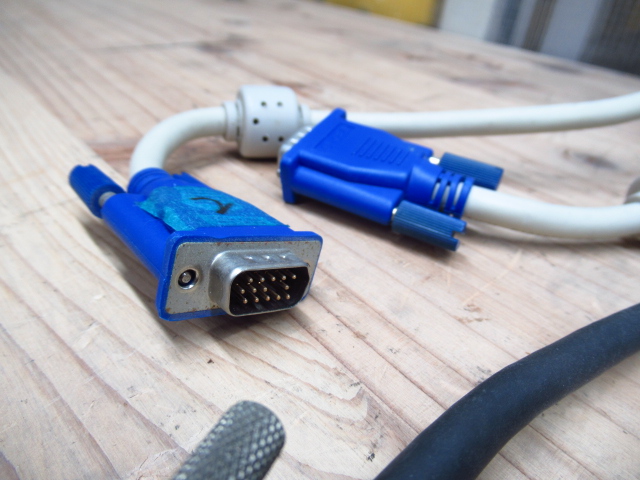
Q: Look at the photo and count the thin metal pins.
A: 14